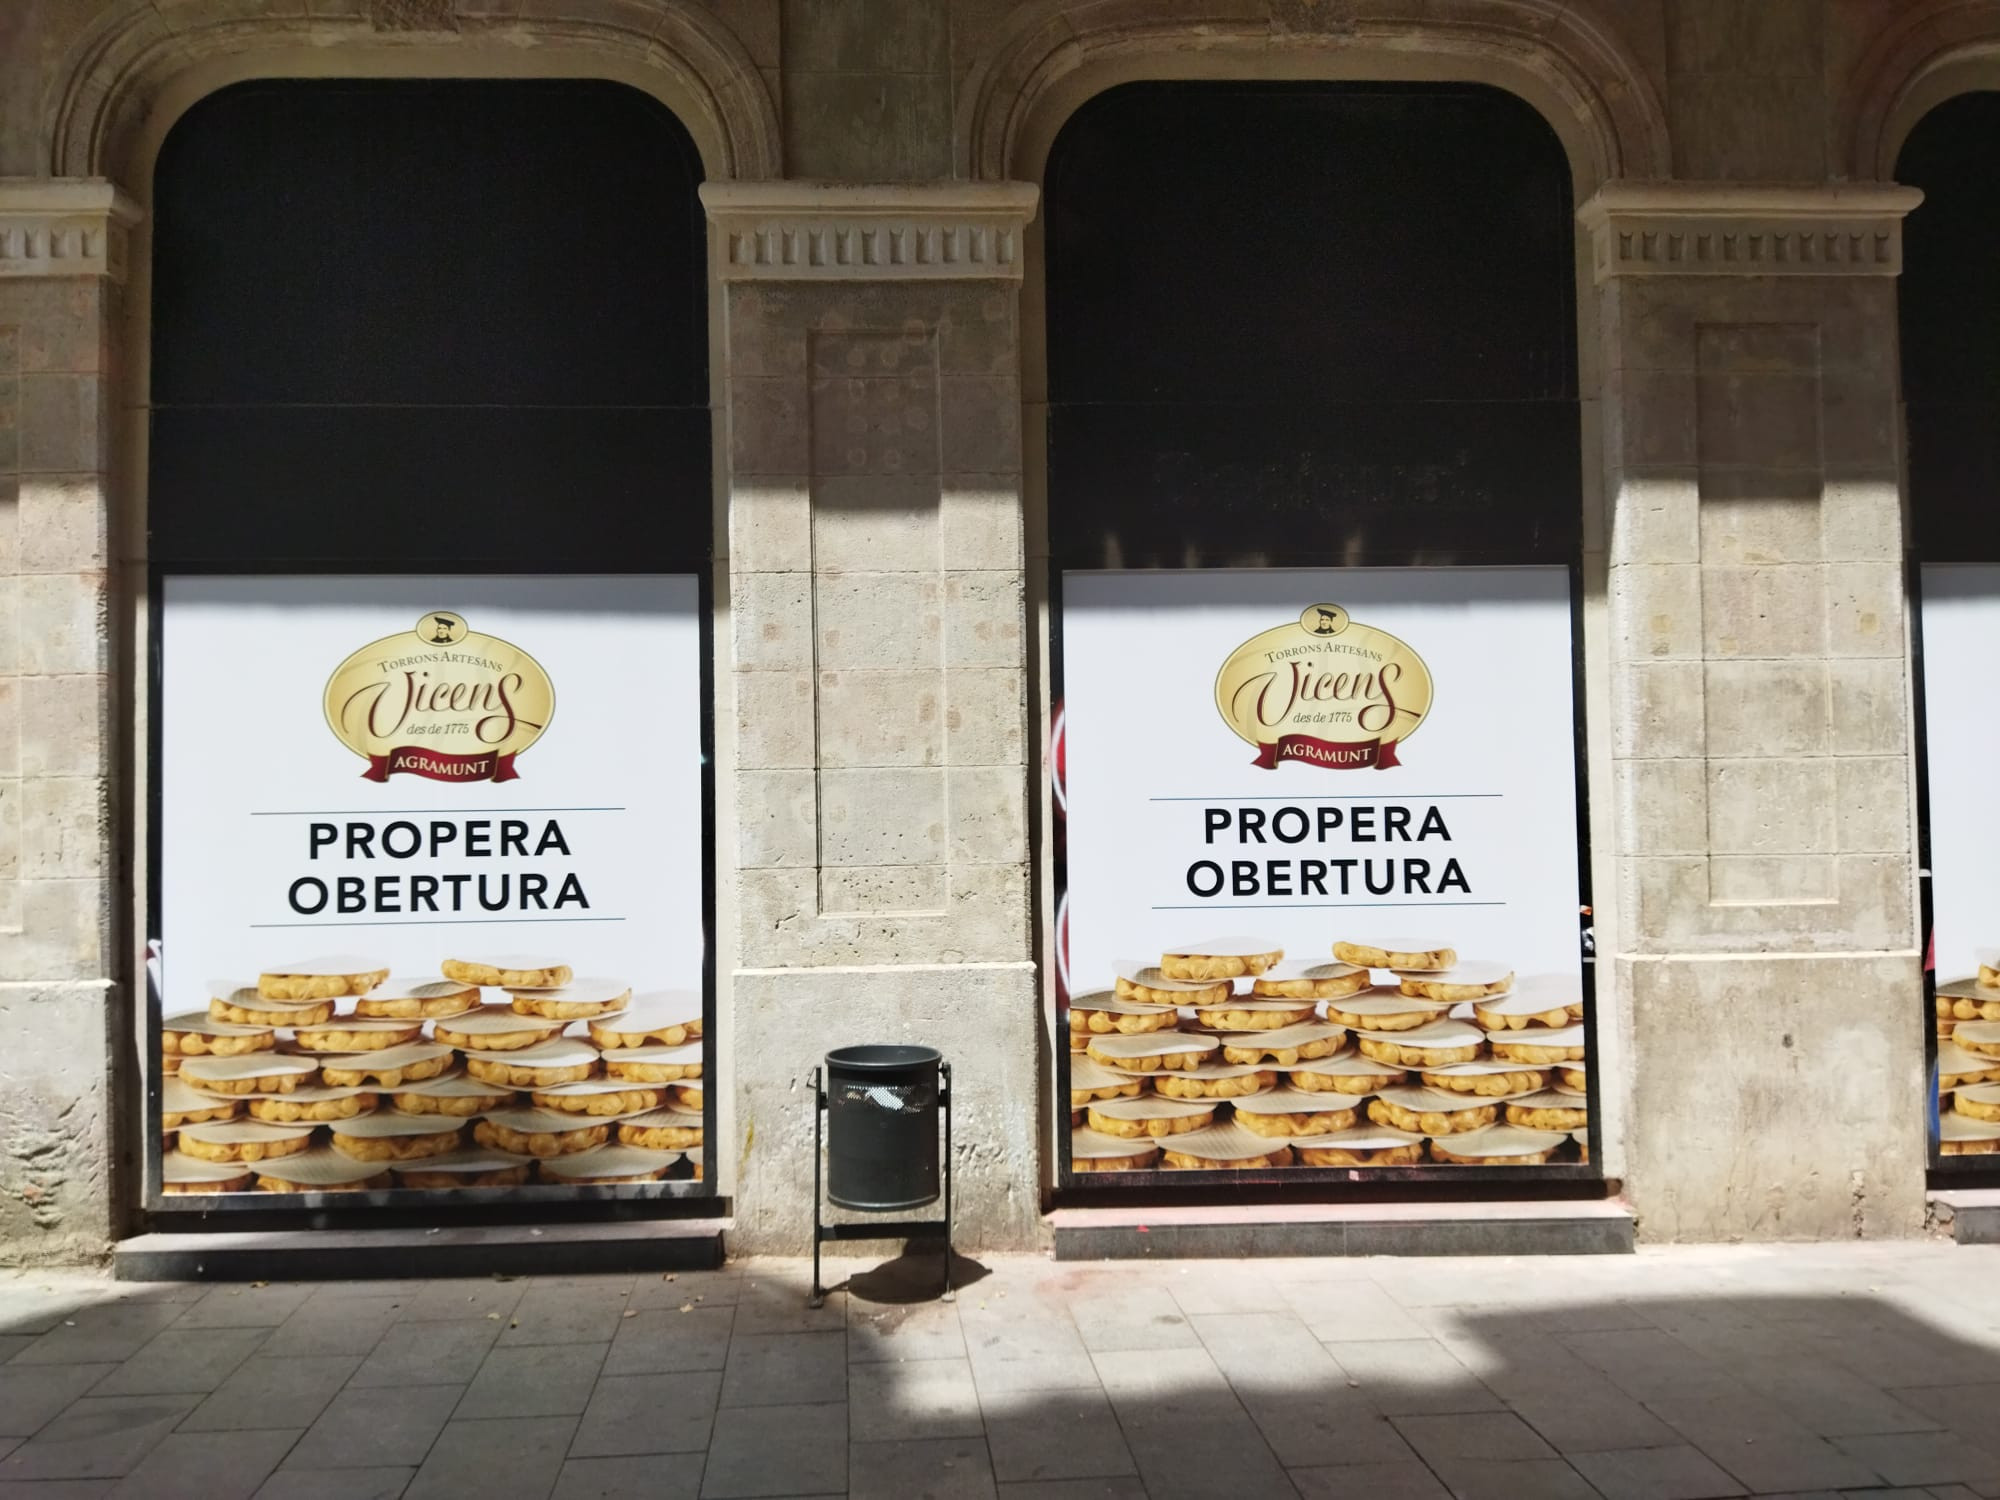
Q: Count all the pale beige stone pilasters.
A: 3